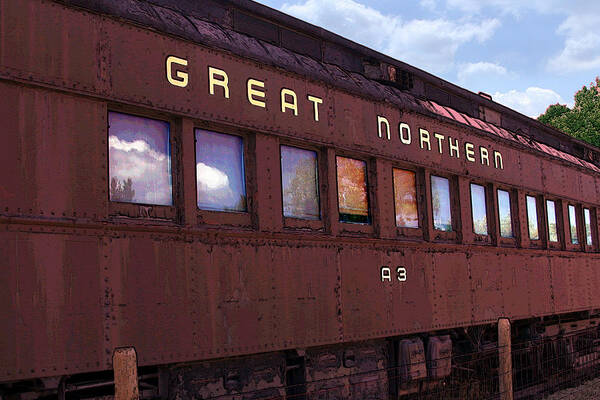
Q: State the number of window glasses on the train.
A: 12